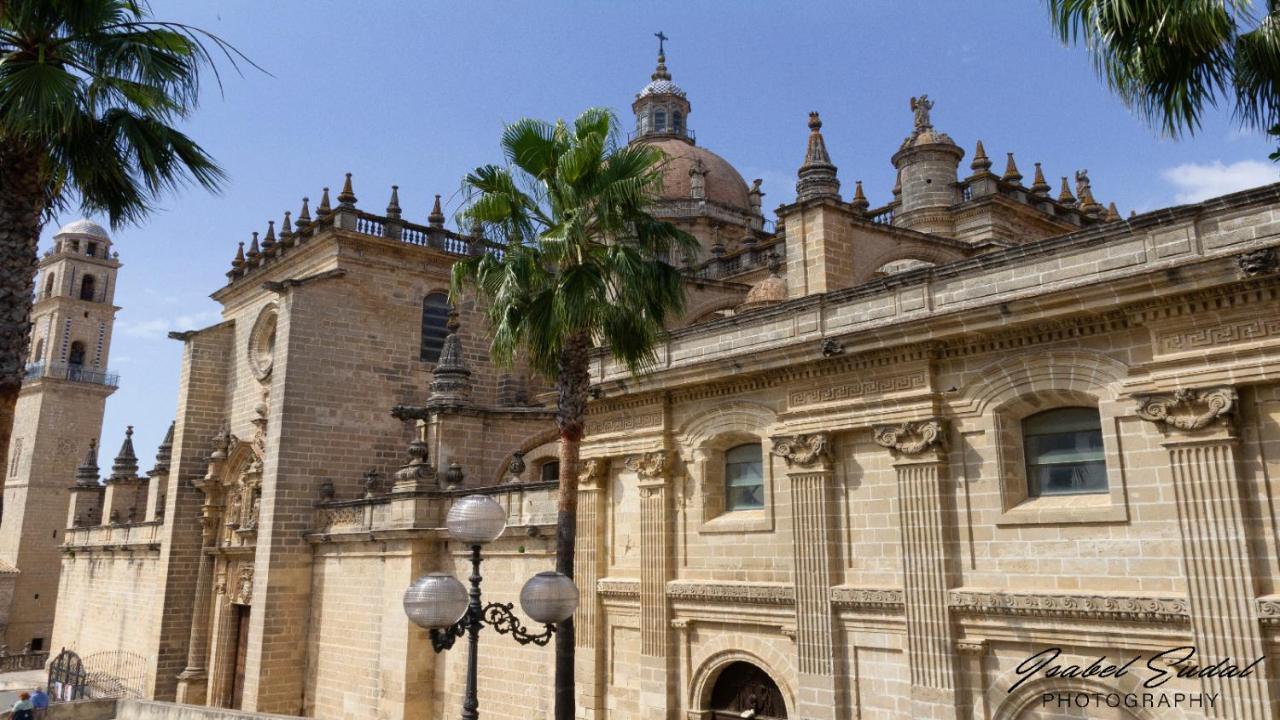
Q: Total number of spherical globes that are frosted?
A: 3